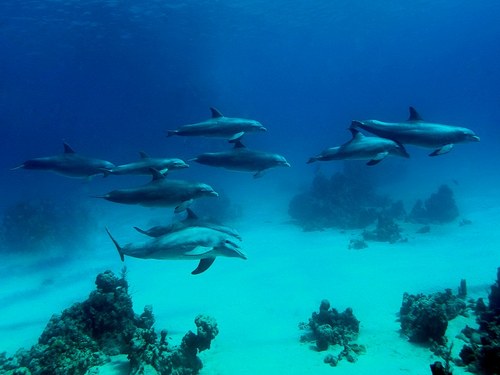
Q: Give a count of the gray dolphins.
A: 9